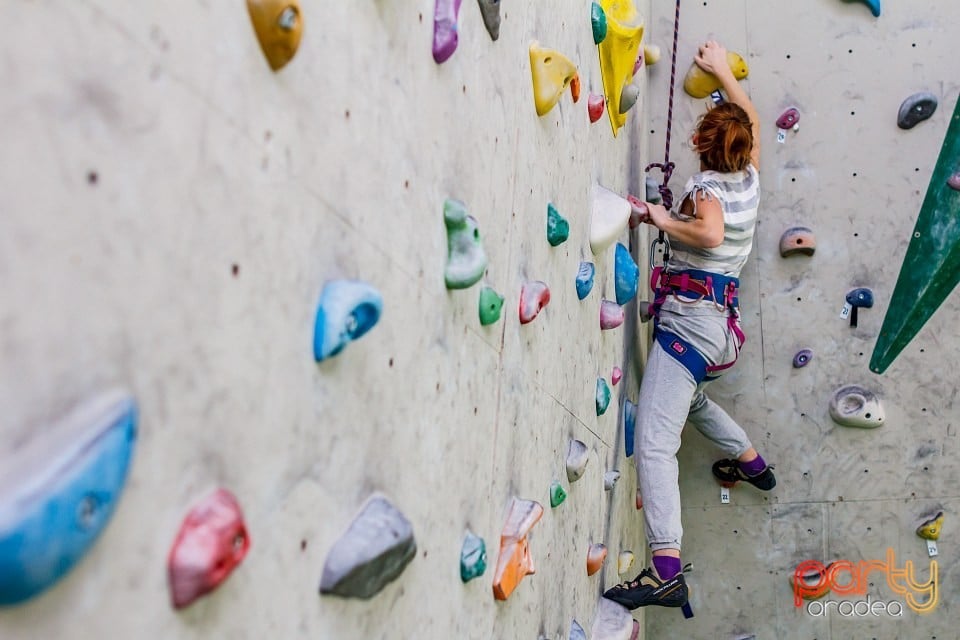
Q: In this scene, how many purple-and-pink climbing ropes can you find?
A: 1